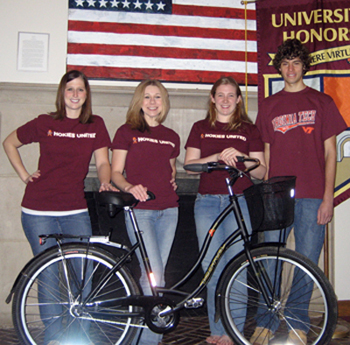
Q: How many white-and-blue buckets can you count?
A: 0